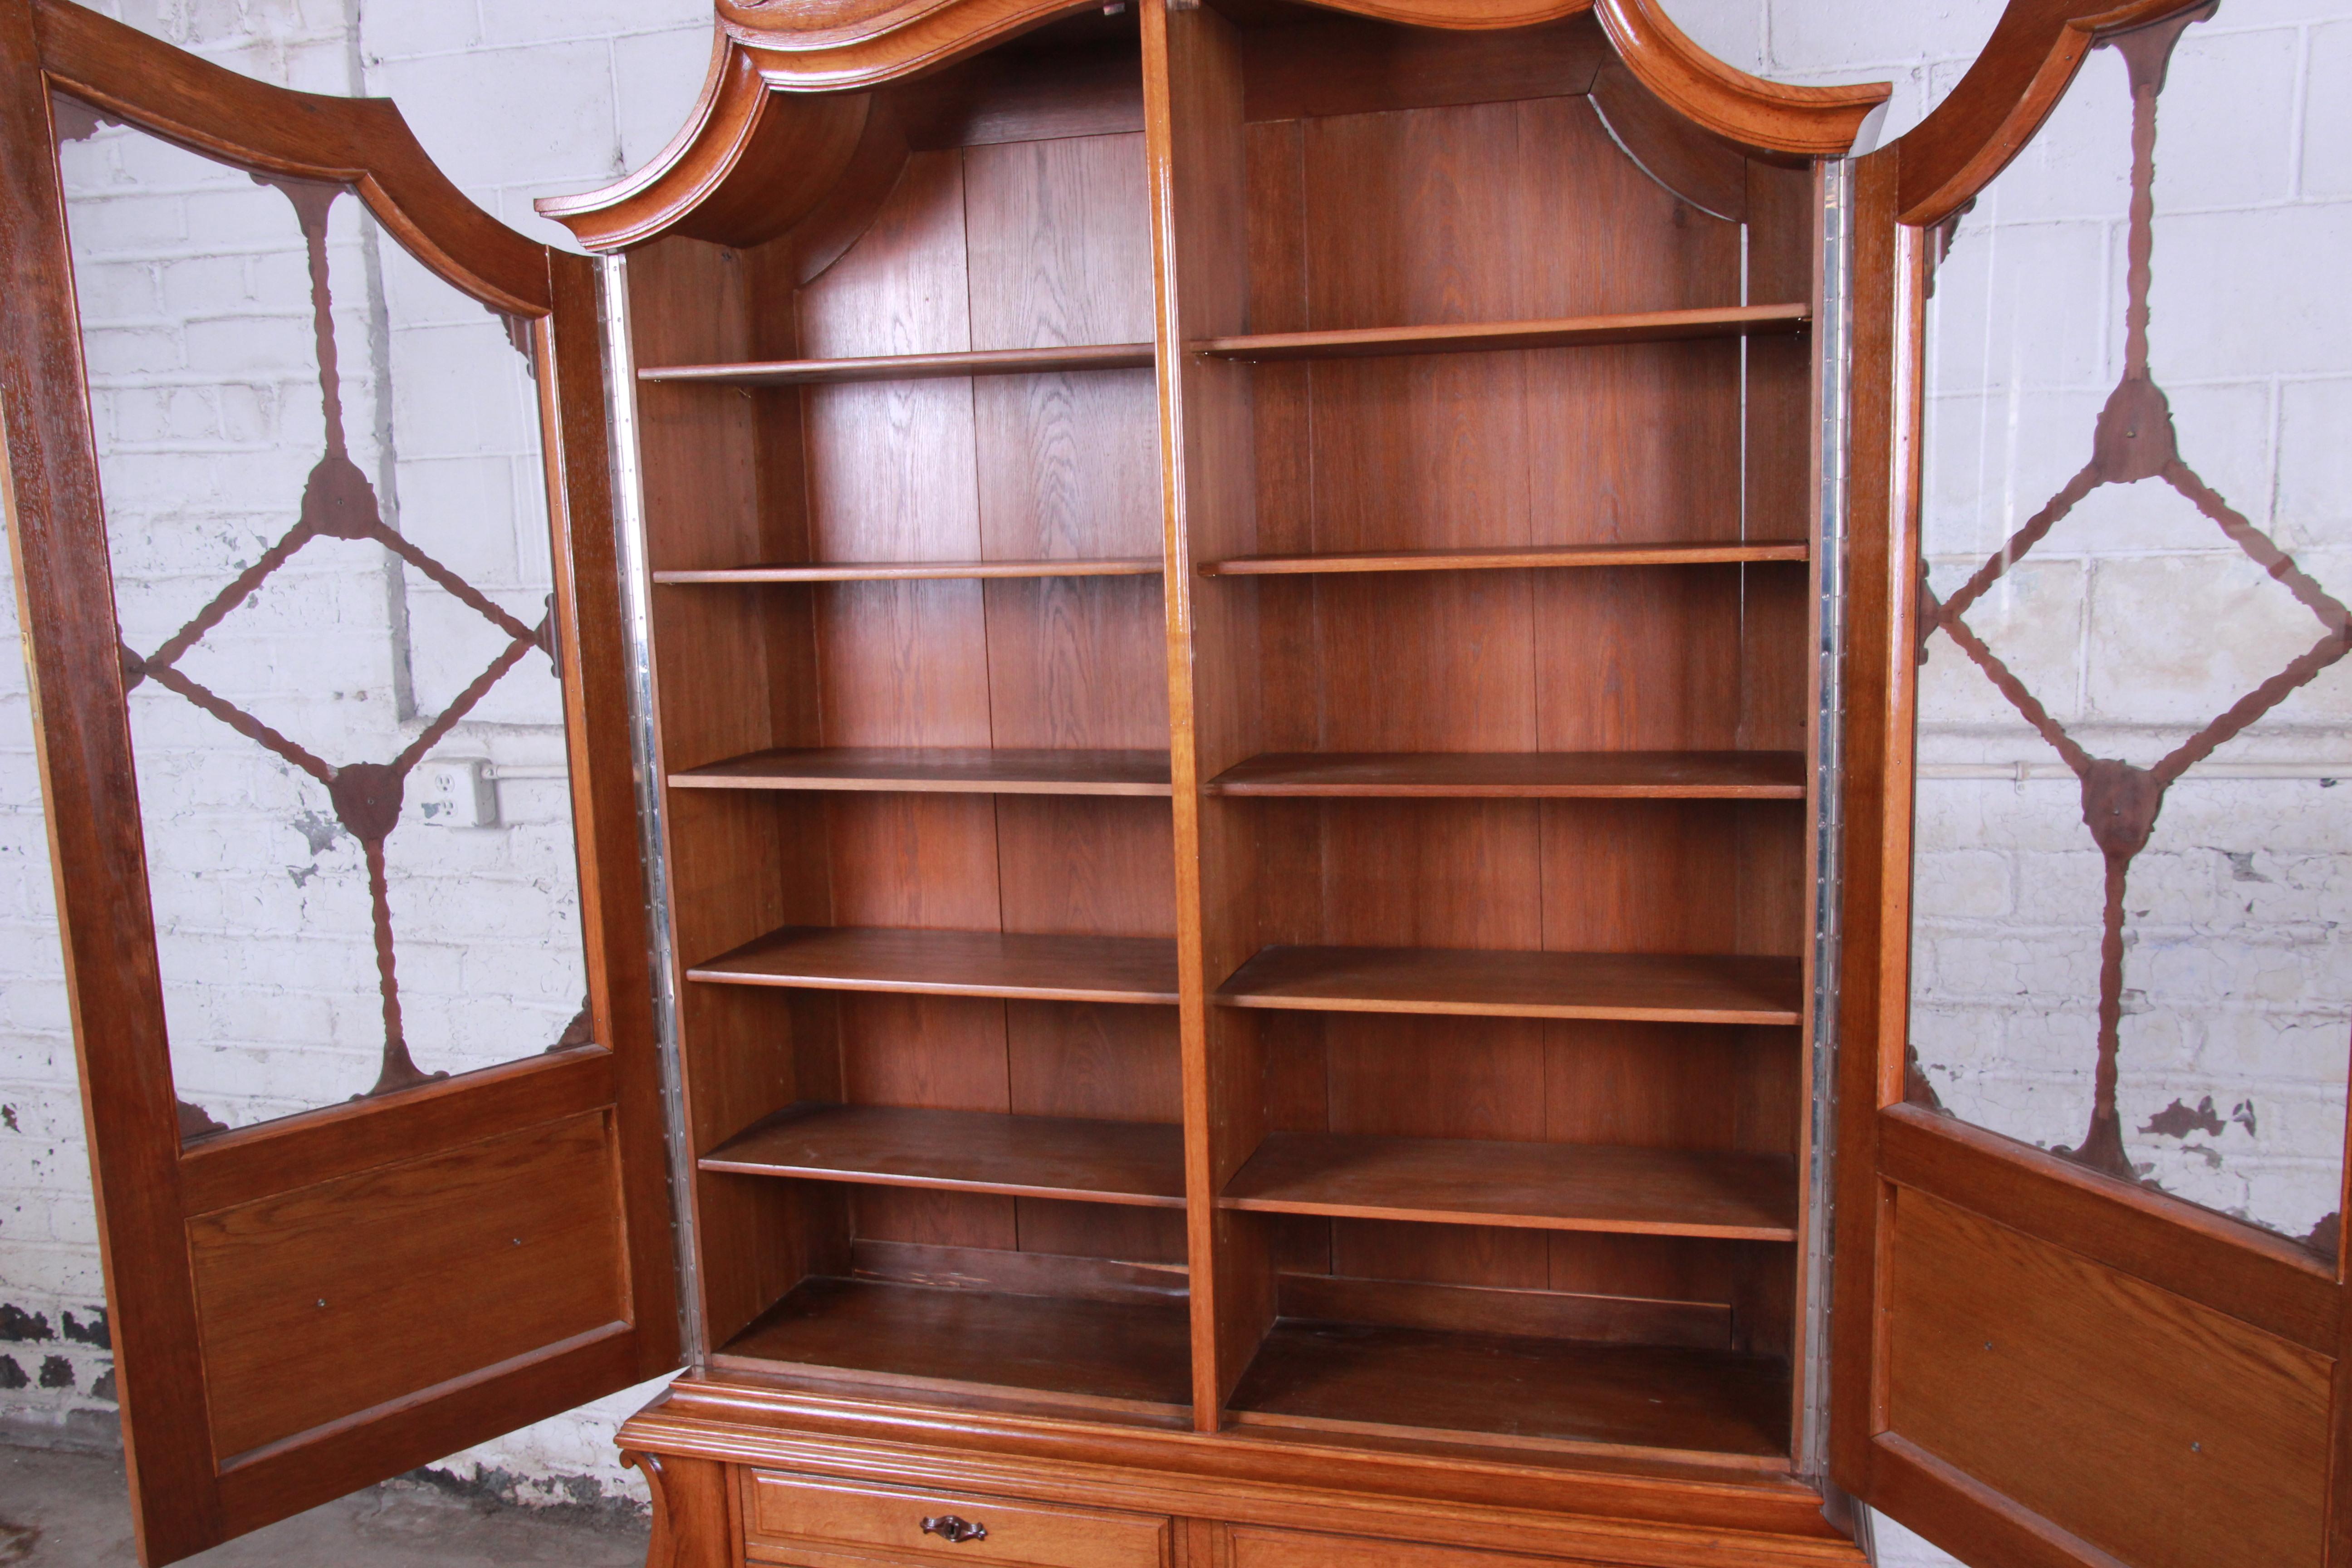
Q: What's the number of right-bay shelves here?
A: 5